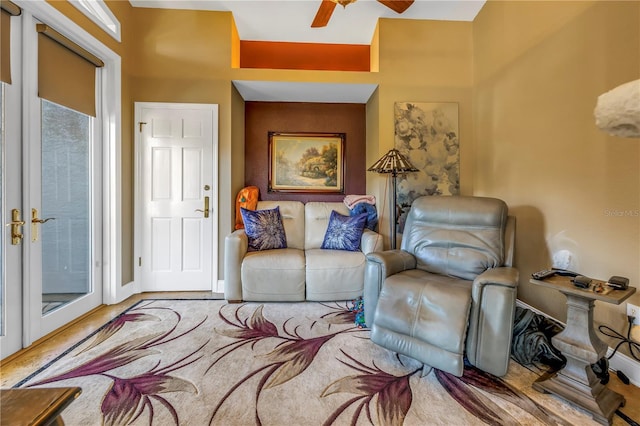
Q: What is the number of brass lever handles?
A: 3